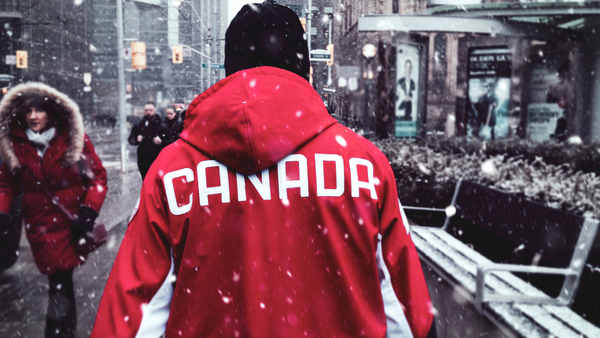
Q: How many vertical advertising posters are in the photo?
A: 3